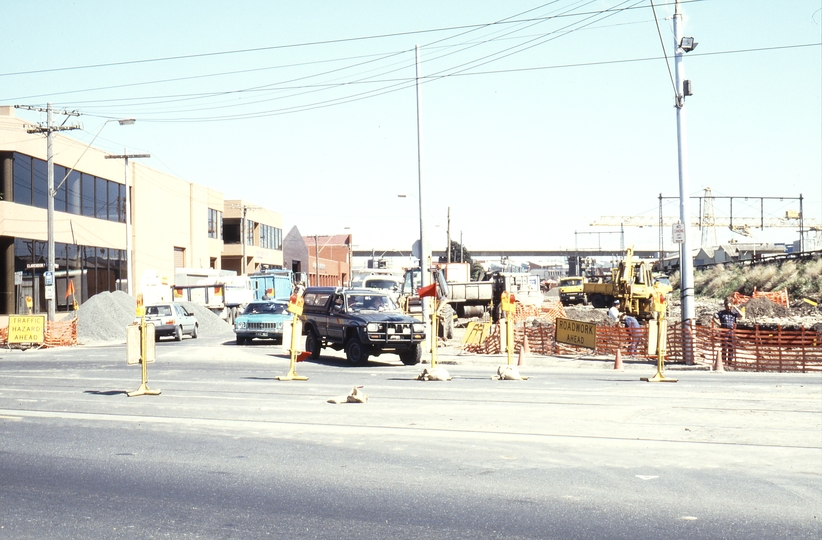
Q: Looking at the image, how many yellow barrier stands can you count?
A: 5